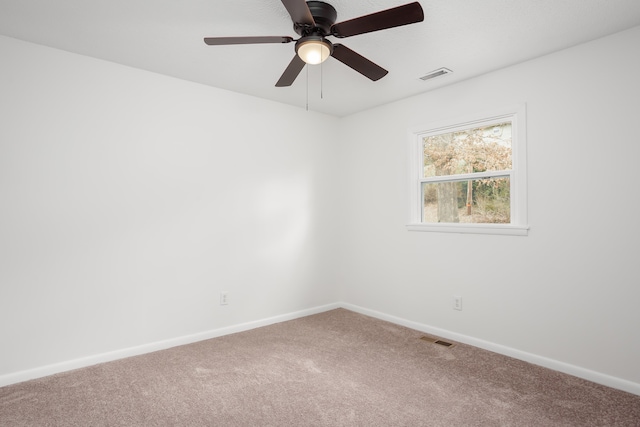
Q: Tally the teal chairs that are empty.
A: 0